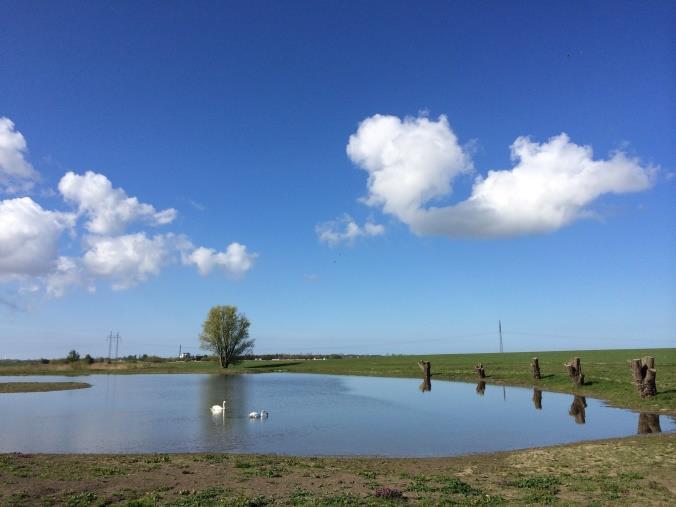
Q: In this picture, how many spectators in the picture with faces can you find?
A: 0